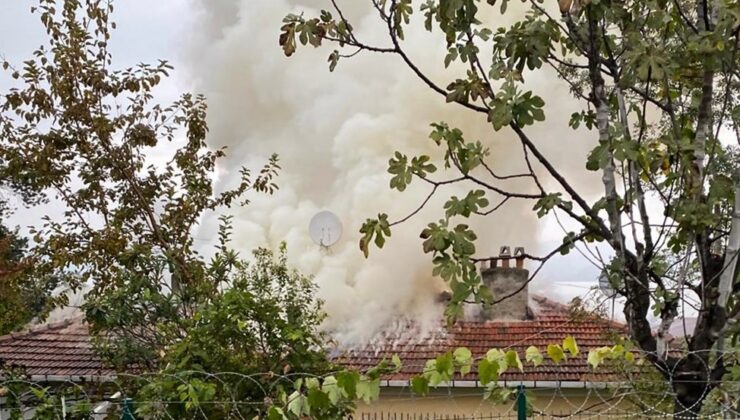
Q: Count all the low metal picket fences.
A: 1